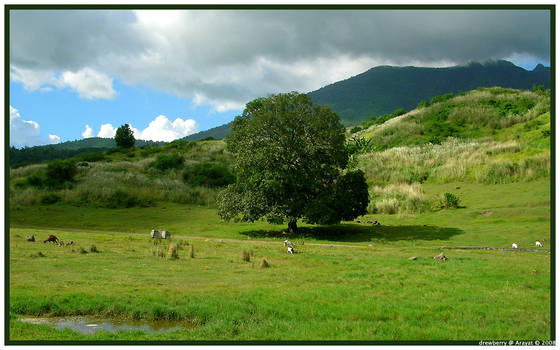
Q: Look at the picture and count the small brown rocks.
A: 2